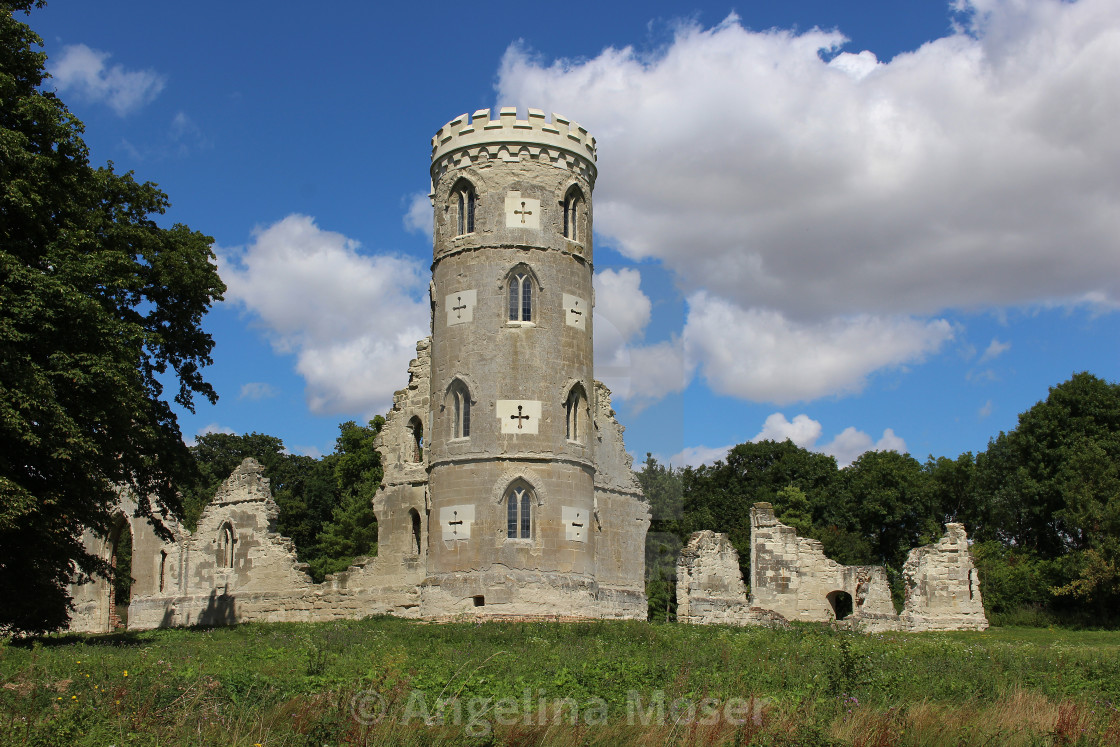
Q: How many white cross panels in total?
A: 6